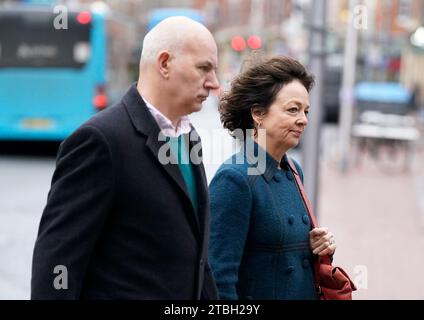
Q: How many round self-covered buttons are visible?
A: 6